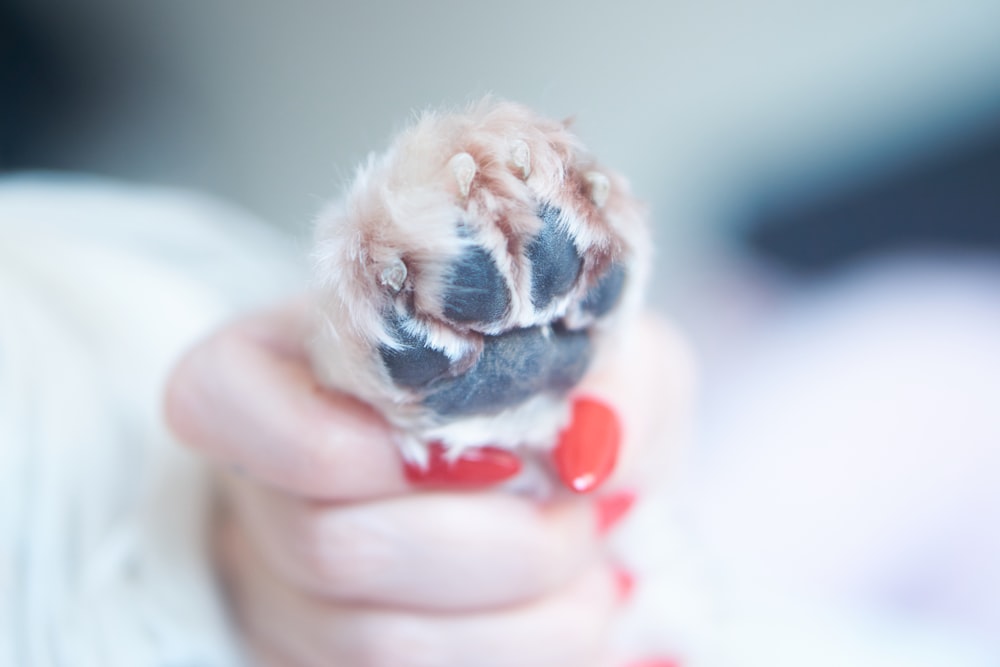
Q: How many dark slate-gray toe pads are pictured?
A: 4